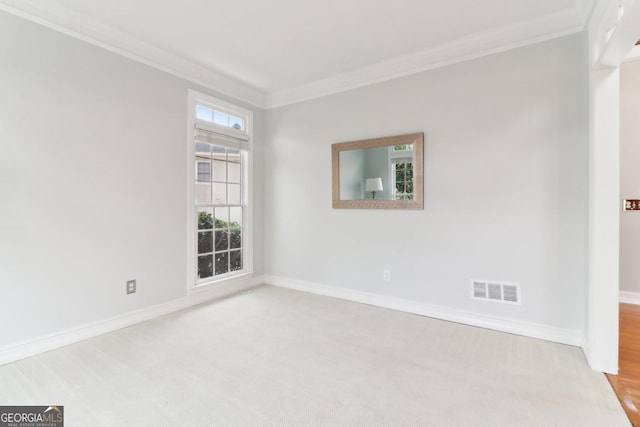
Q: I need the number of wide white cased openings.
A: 1